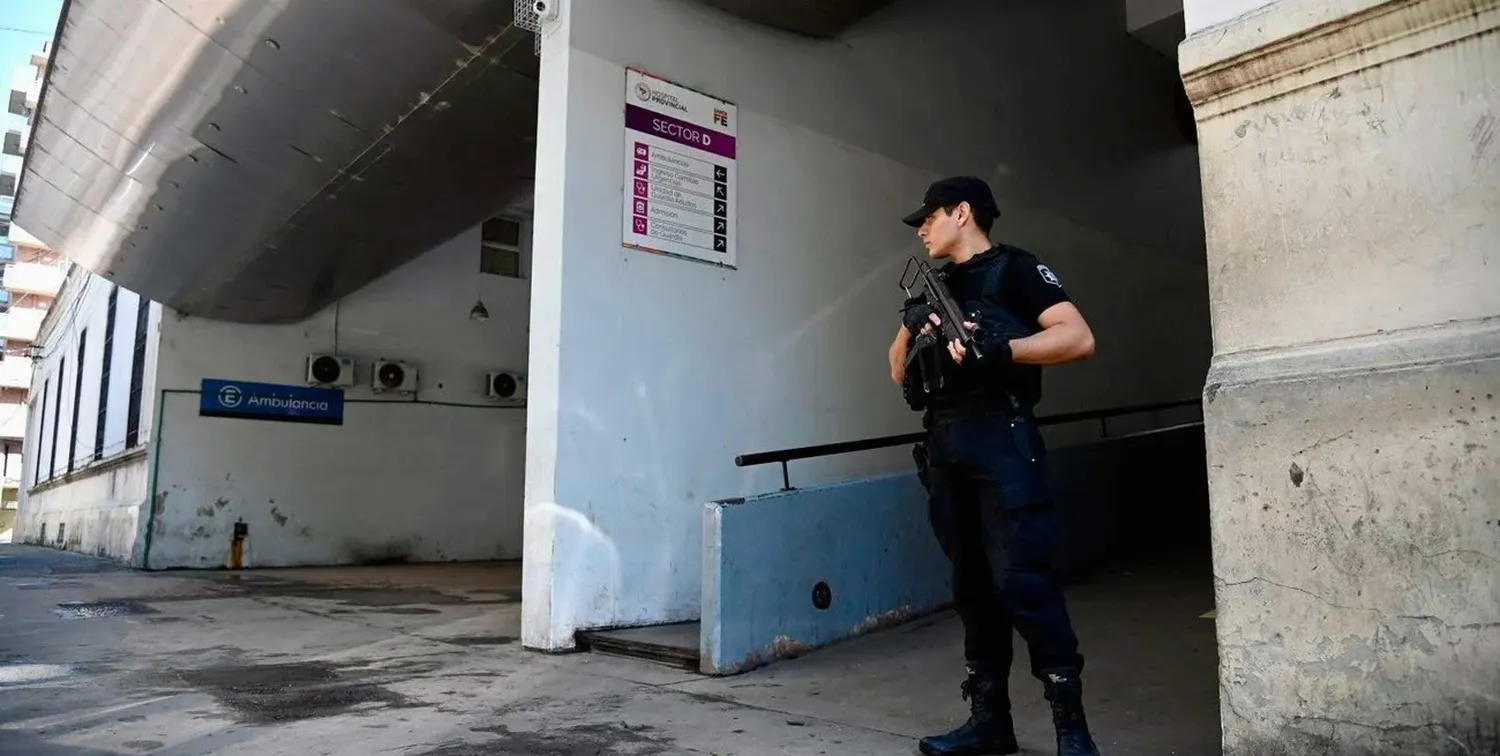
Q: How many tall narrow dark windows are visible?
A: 5